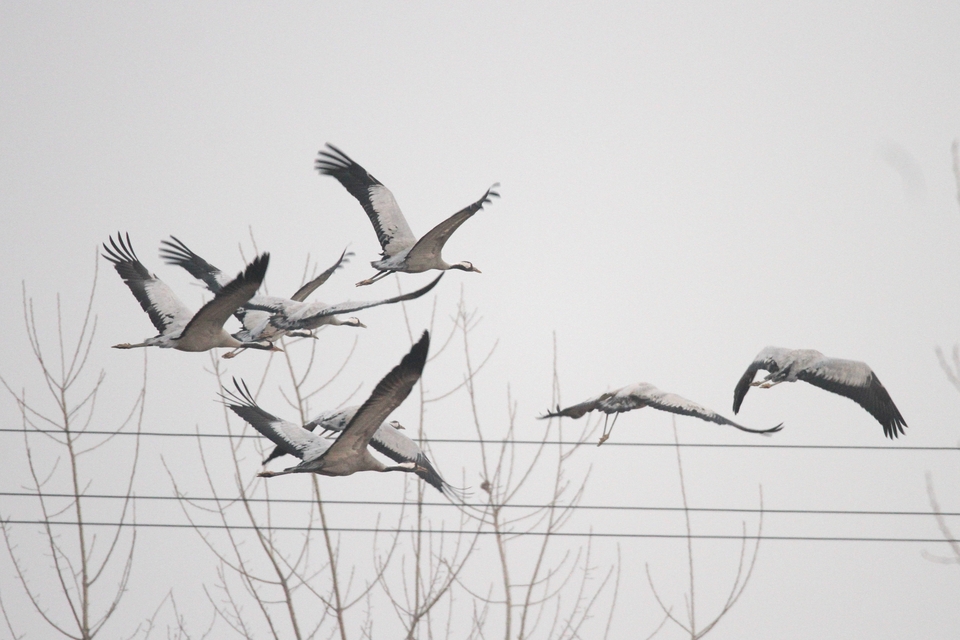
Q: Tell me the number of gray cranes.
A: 8